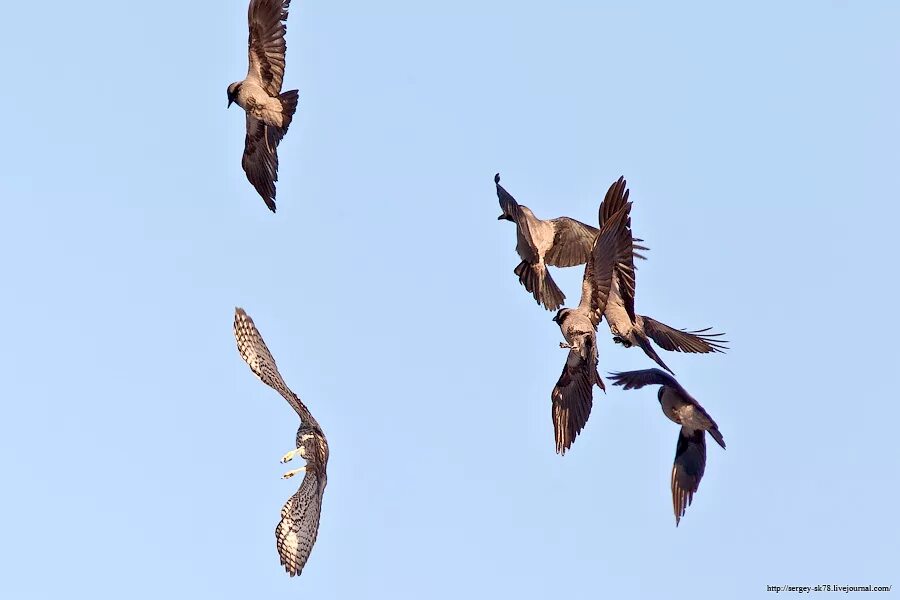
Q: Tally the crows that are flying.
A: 5